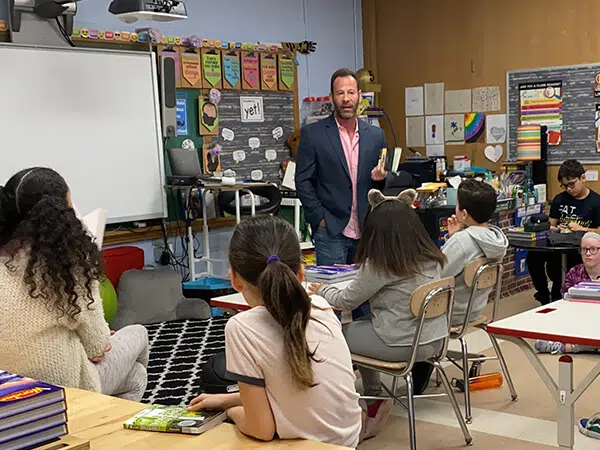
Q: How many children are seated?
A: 6